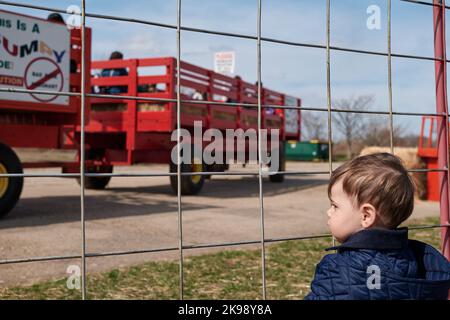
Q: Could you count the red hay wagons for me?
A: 2